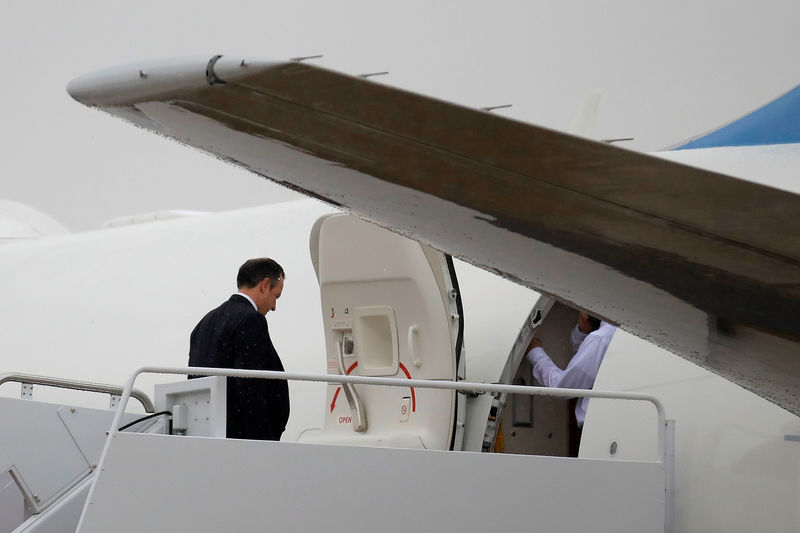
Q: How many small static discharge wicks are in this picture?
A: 4